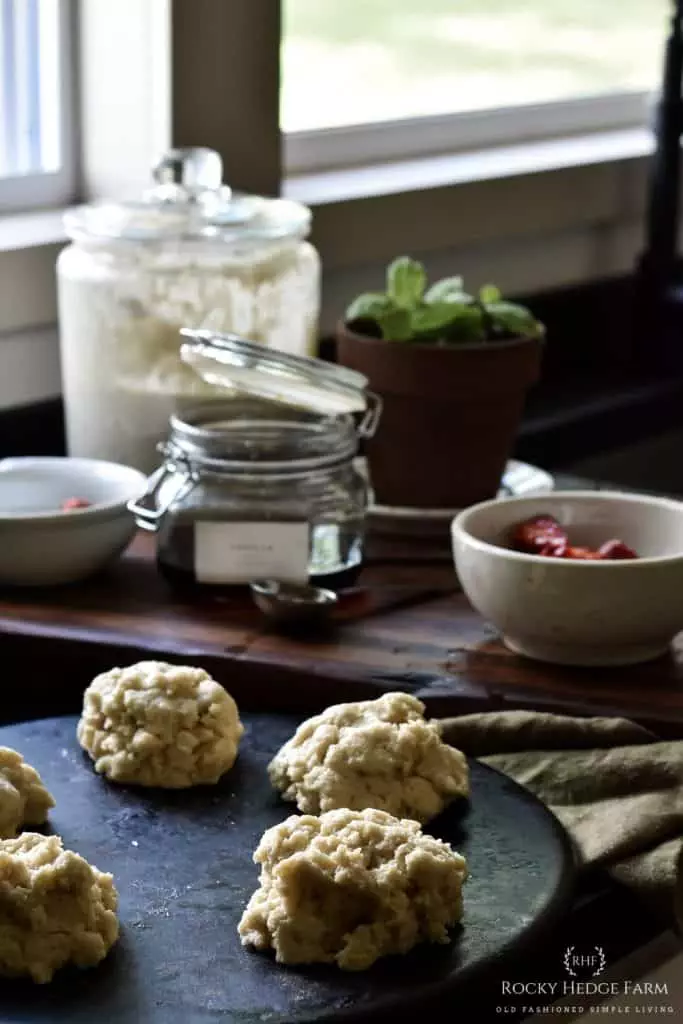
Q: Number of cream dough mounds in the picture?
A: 5